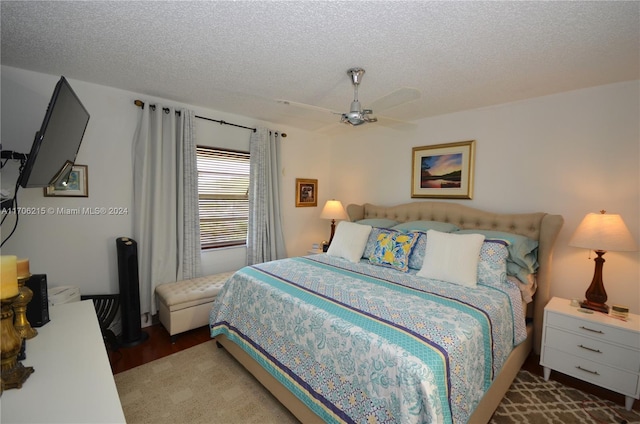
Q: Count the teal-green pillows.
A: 3